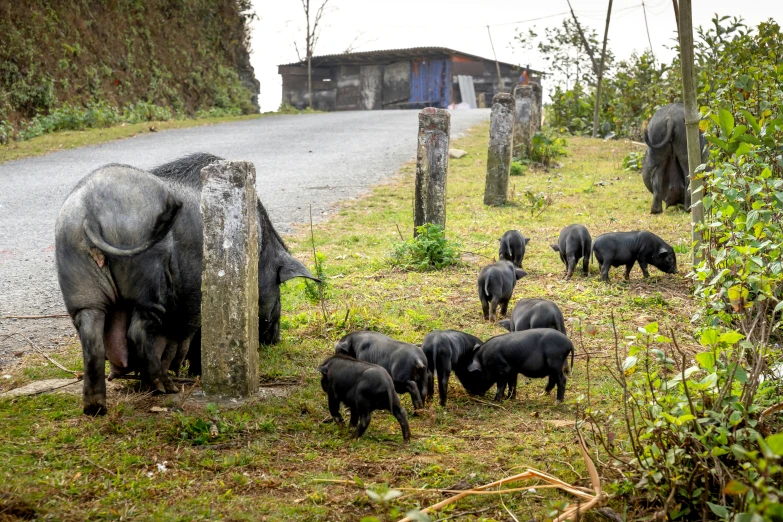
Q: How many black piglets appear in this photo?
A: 9